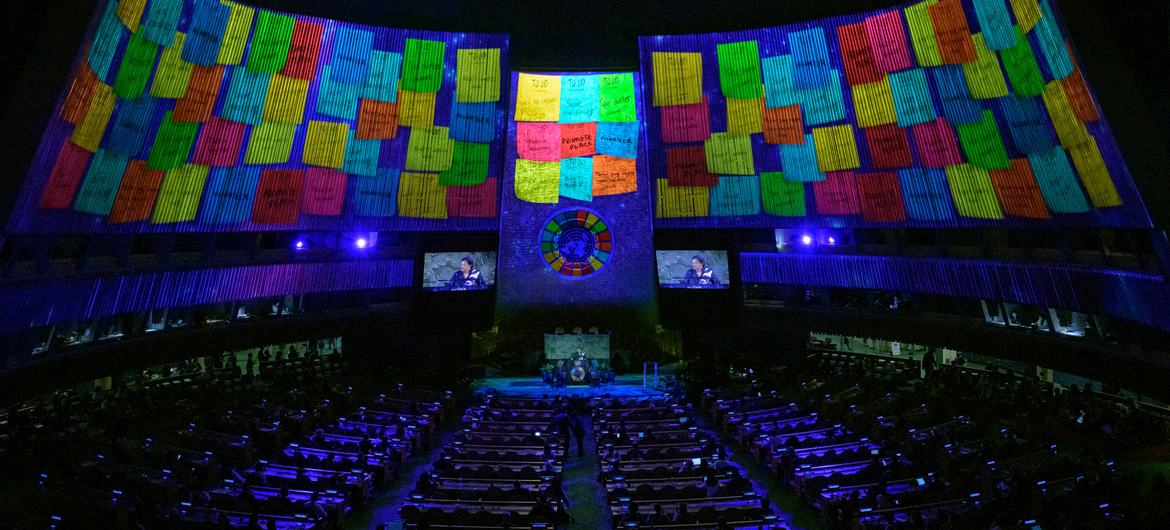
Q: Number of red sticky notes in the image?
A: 7